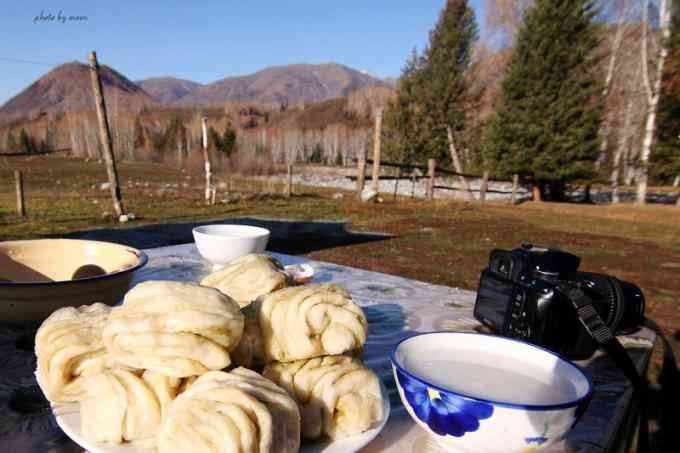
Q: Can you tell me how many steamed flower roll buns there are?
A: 7